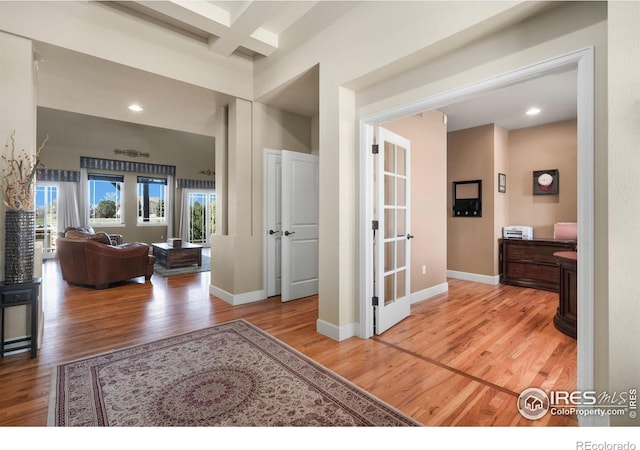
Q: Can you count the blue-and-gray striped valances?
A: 3